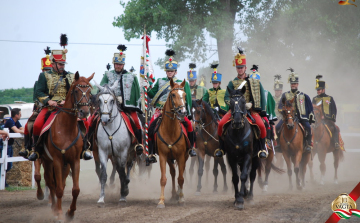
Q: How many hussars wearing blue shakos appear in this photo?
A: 5